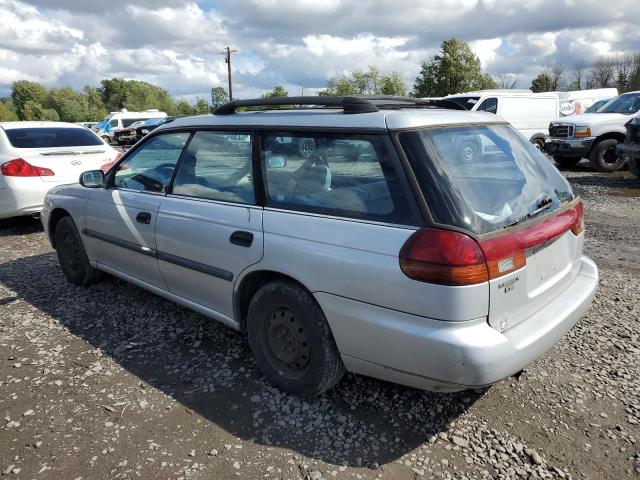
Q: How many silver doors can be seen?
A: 2